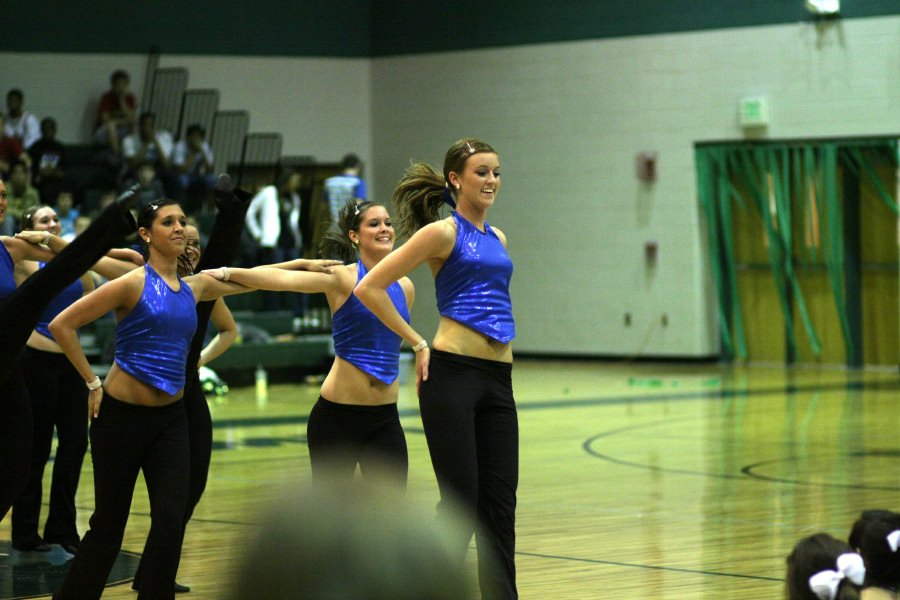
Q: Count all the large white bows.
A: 2